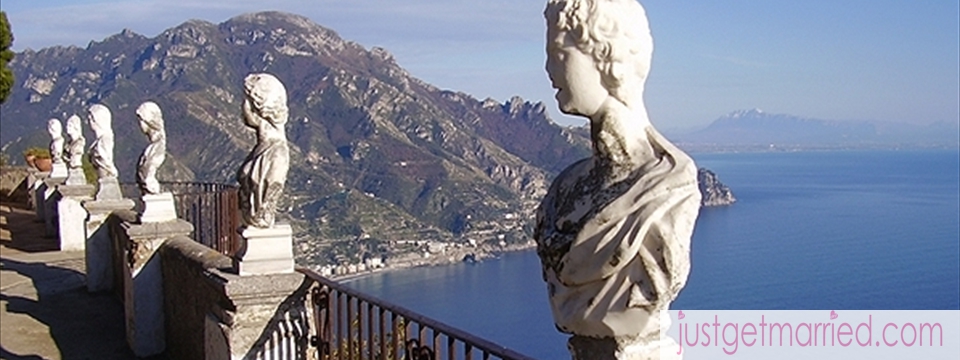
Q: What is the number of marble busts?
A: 6